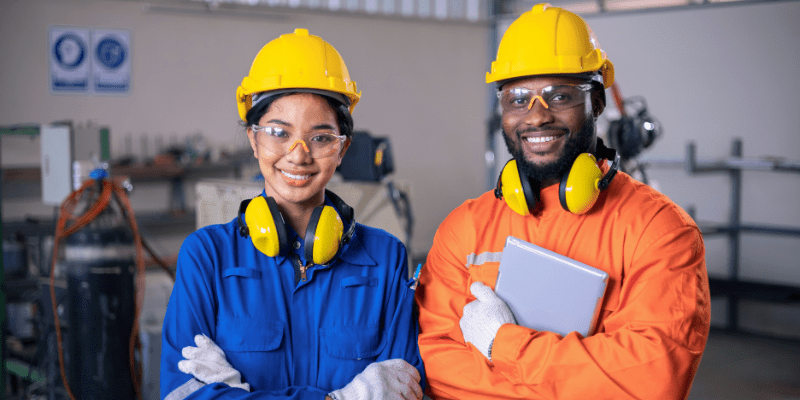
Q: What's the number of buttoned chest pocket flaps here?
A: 2